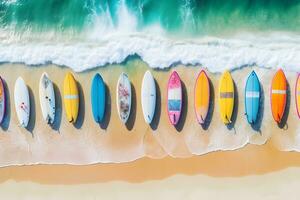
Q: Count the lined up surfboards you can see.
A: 13